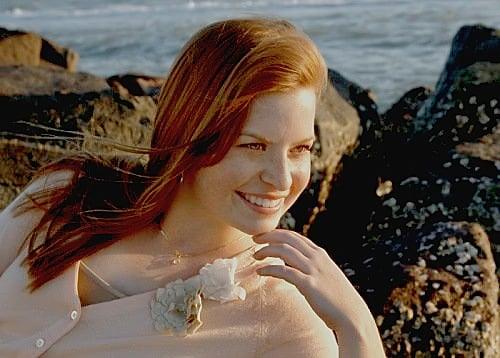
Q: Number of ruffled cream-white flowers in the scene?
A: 2